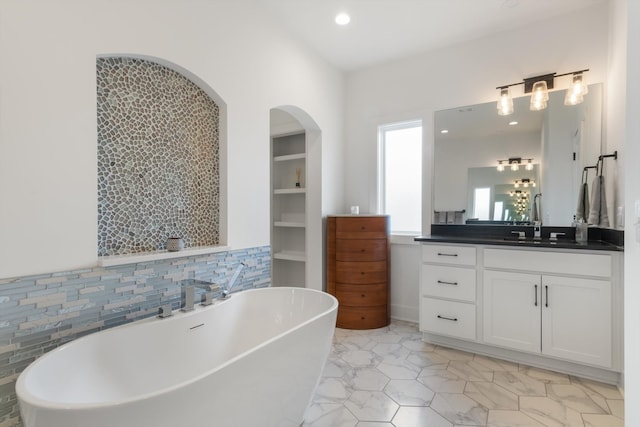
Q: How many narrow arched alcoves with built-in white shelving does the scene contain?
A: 1